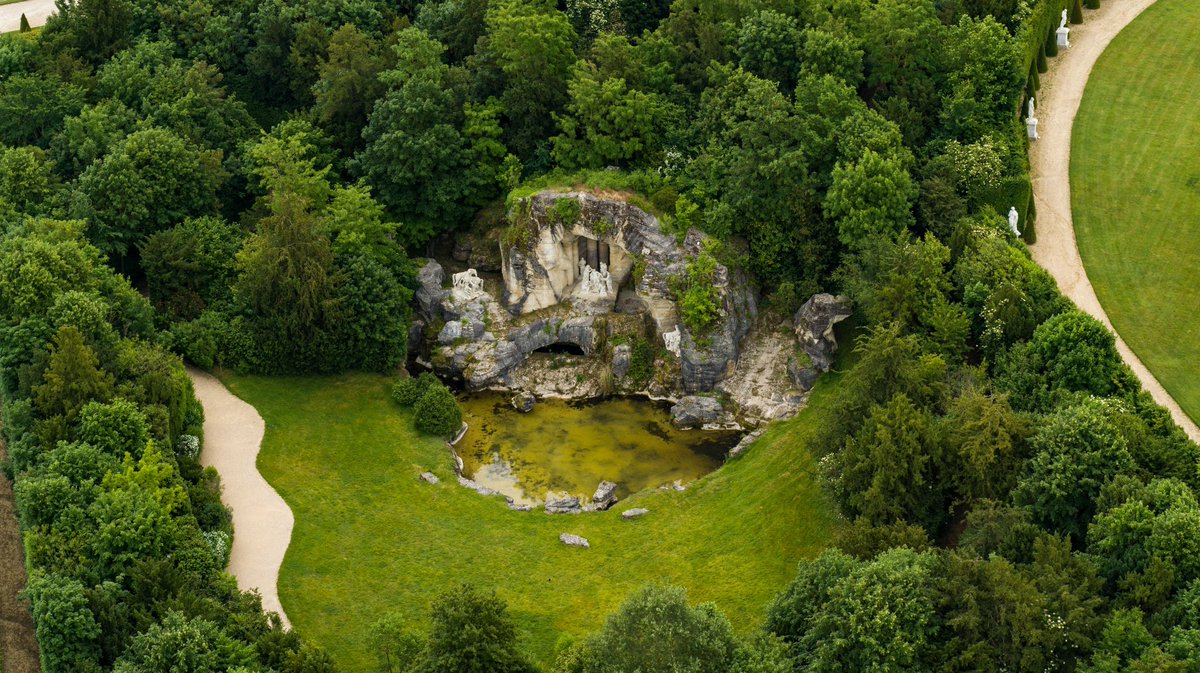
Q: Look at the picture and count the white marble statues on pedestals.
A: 3